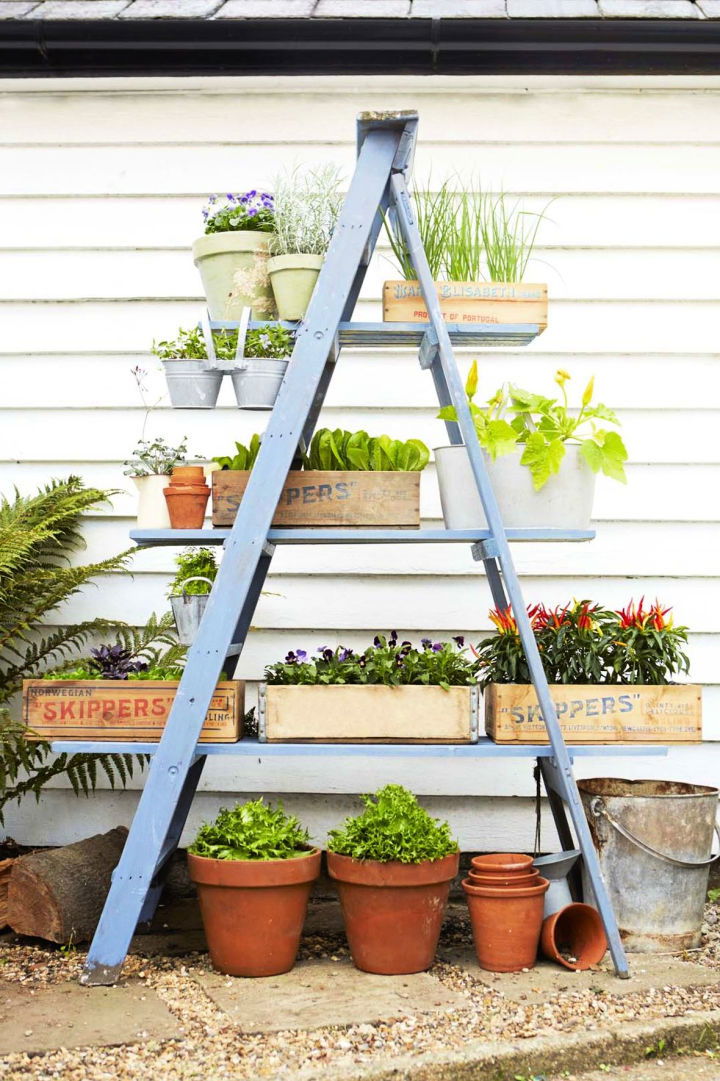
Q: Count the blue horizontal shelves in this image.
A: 3